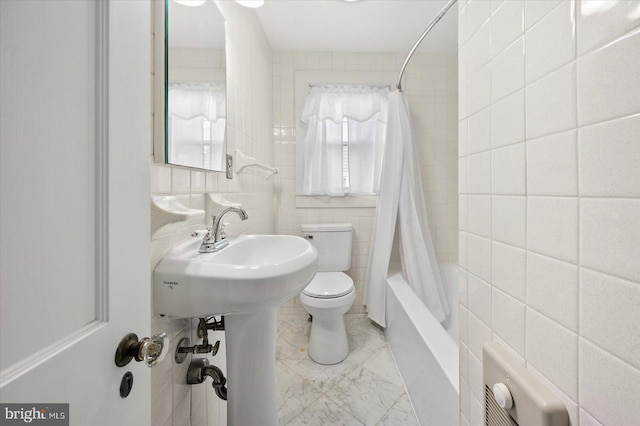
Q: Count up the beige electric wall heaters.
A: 1